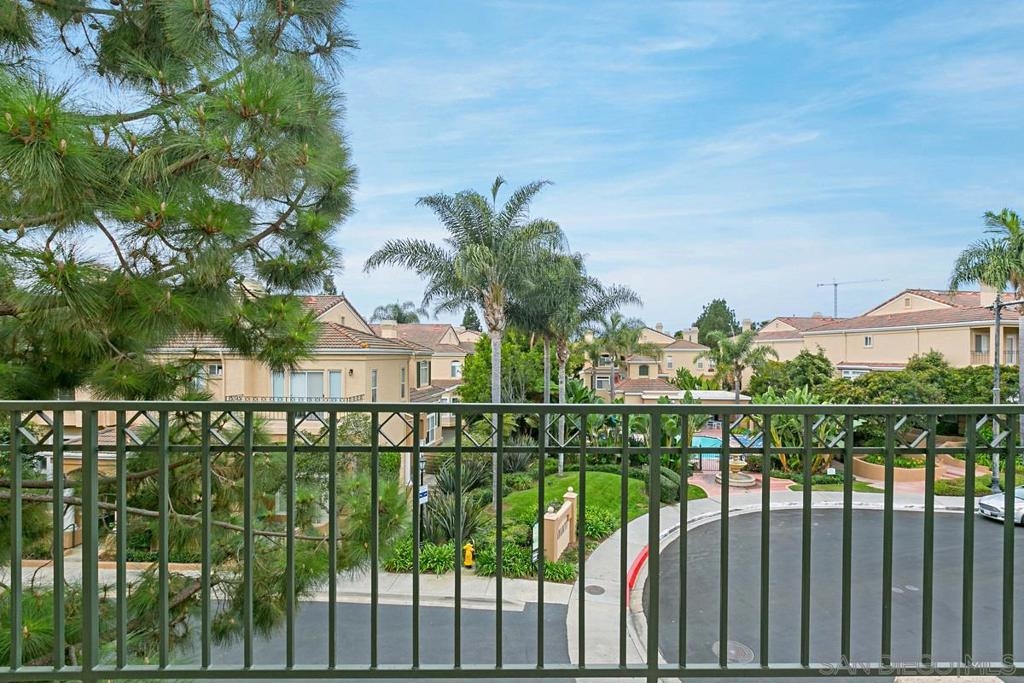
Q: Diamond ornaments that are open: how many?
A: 11